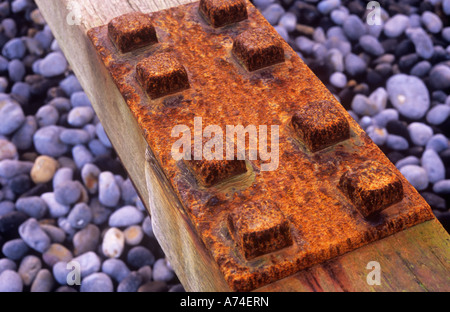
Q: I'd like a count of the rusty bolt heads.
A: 8